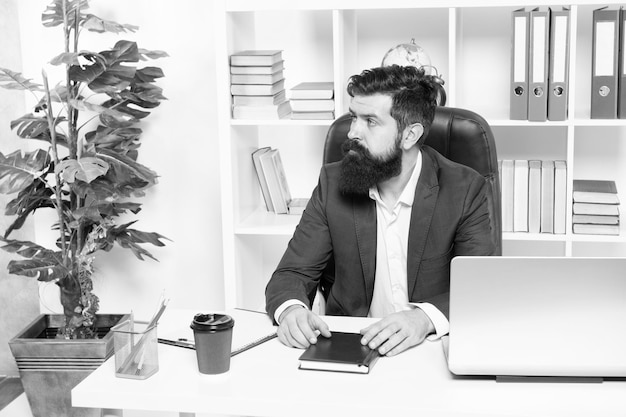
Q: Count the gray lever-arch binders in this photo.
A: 5